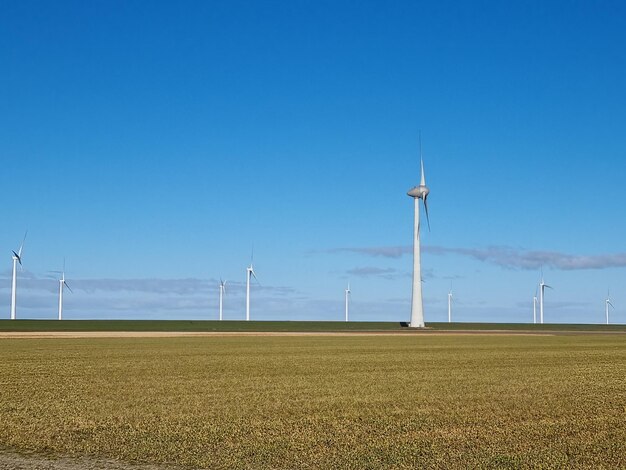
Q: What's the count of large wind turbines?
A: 1